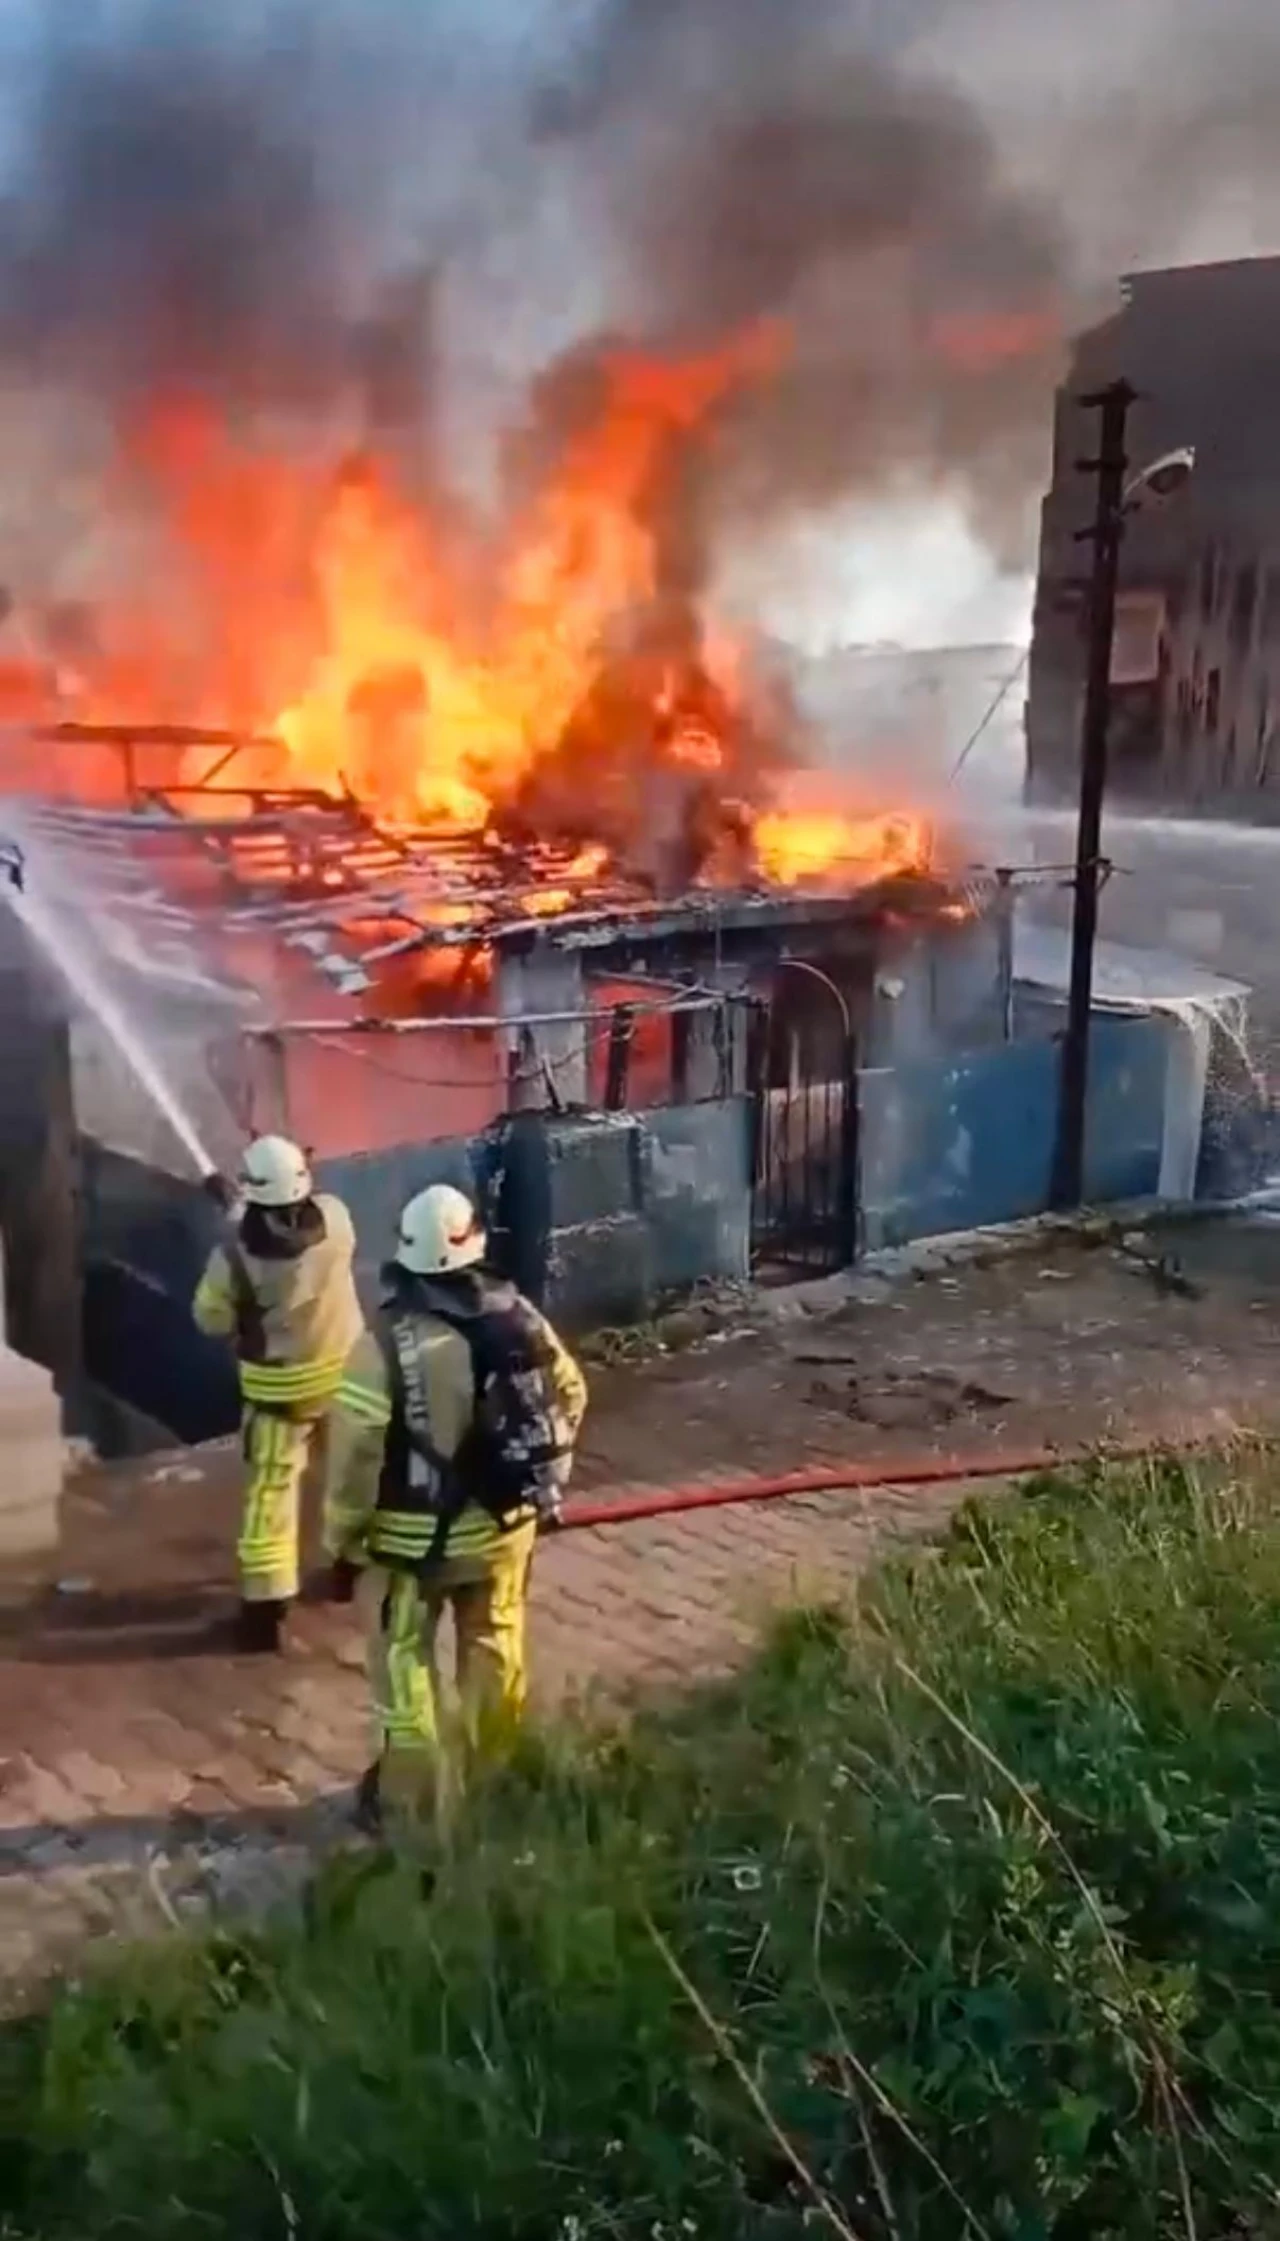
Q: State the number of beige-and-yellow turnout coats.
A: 2